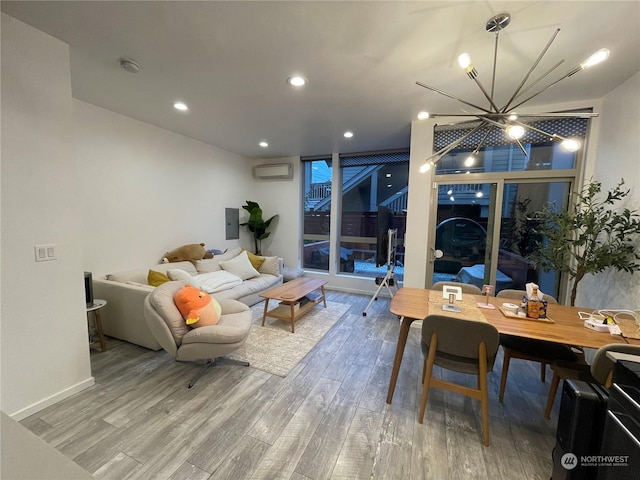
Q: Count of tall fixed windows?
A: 2